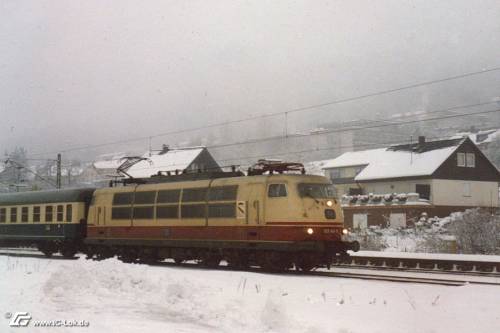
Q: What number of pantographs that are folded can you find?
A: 1